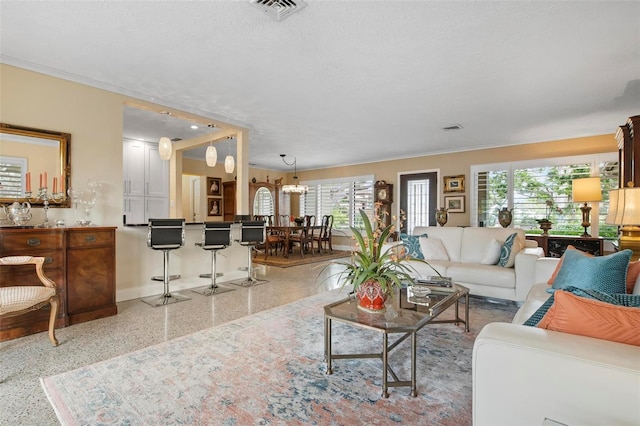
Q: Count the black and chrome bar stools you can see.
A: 3